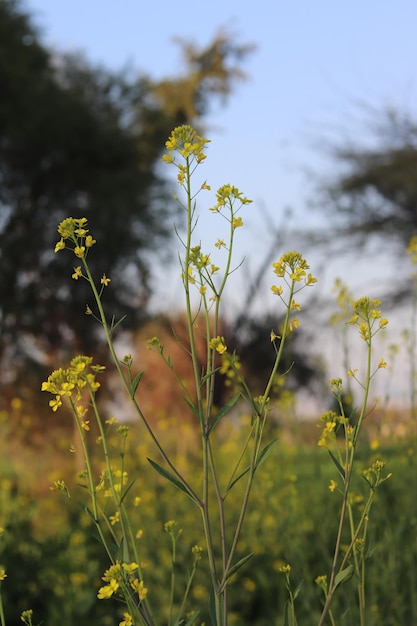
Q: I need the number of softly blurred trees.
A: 2